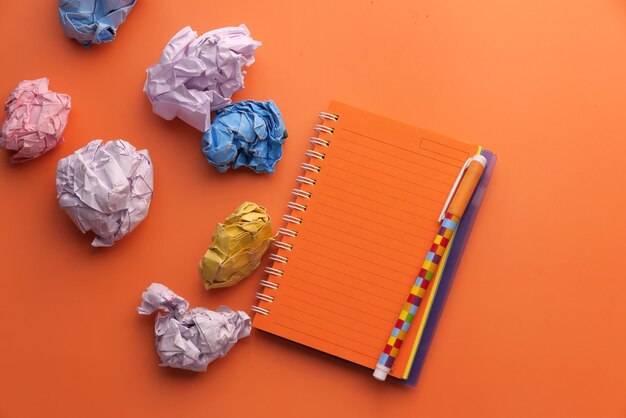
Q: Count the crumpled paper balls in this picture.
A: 7